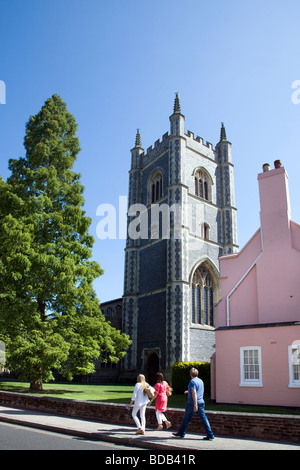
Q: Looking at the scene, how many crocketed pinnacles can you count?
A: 3